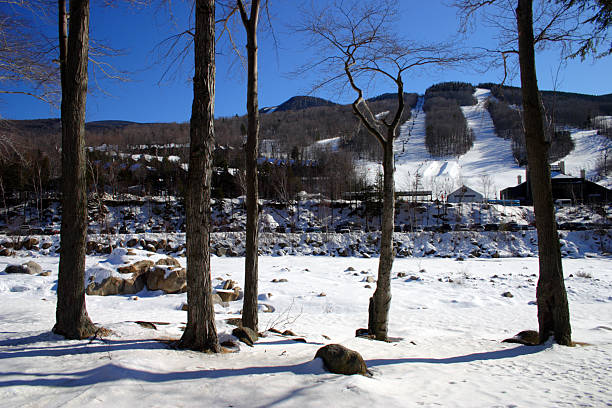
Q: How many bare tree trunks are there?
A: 5